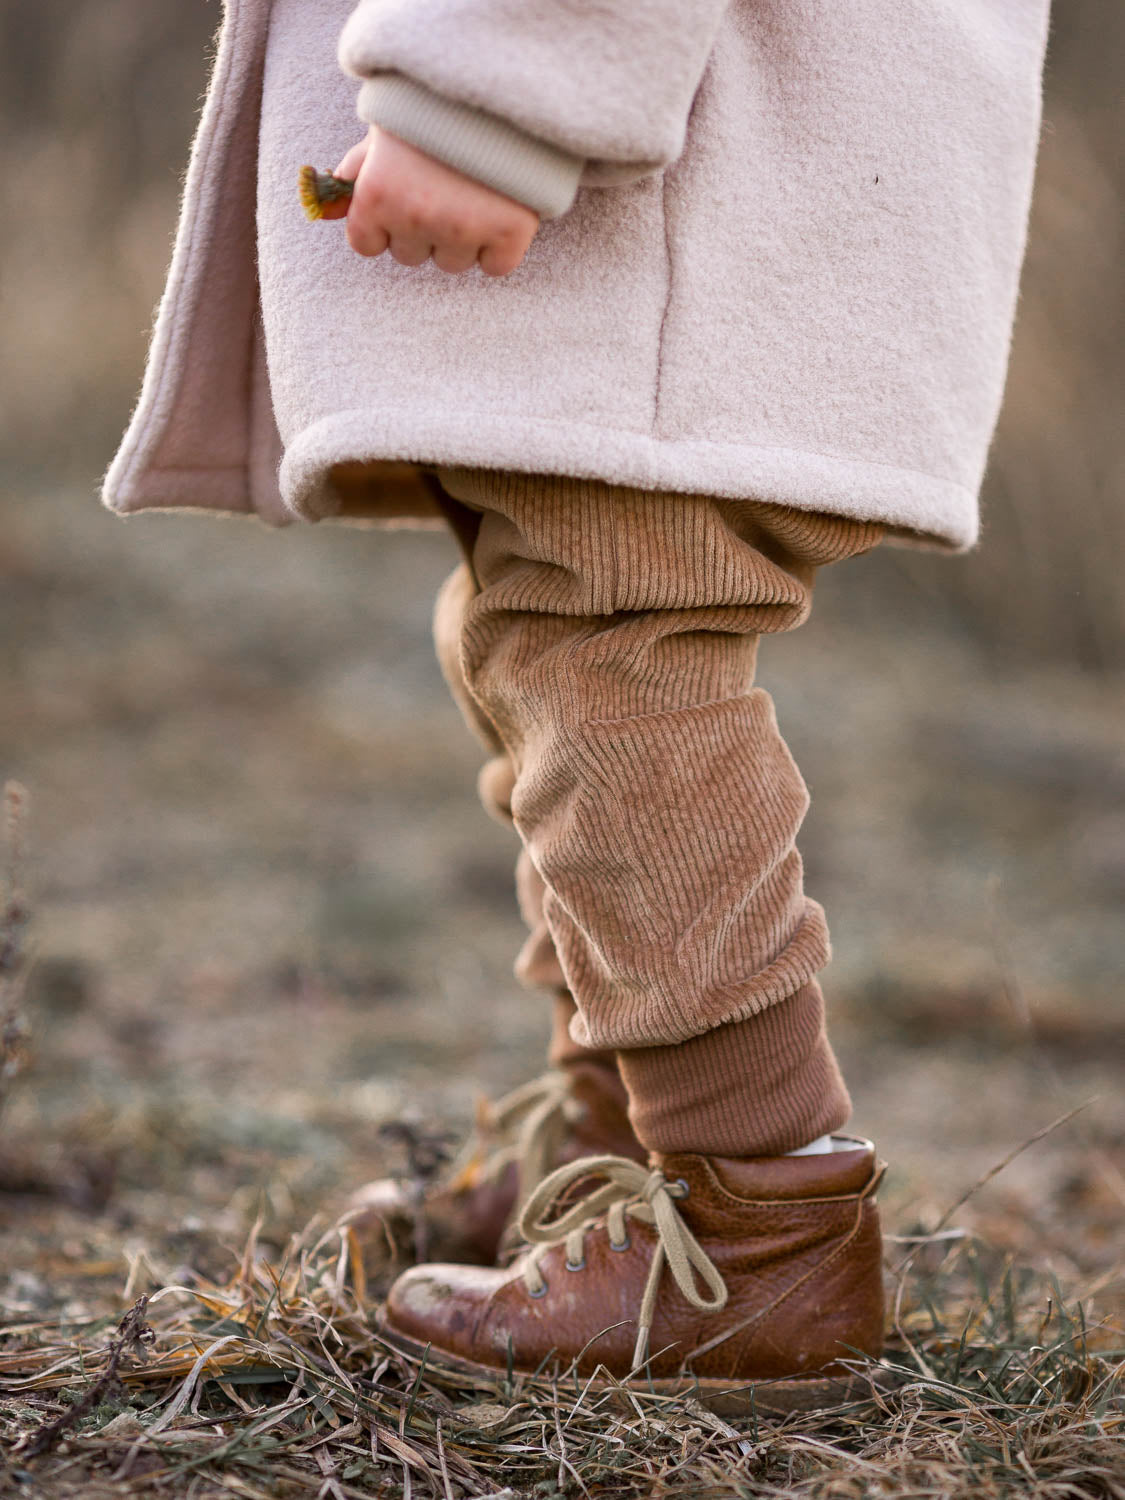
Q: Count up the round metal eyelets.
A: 4